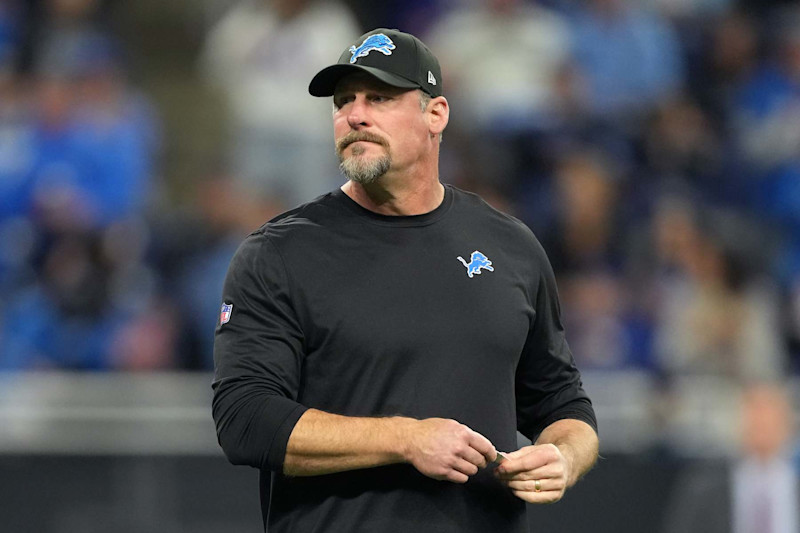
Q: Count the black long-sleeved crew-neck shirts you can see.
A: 1